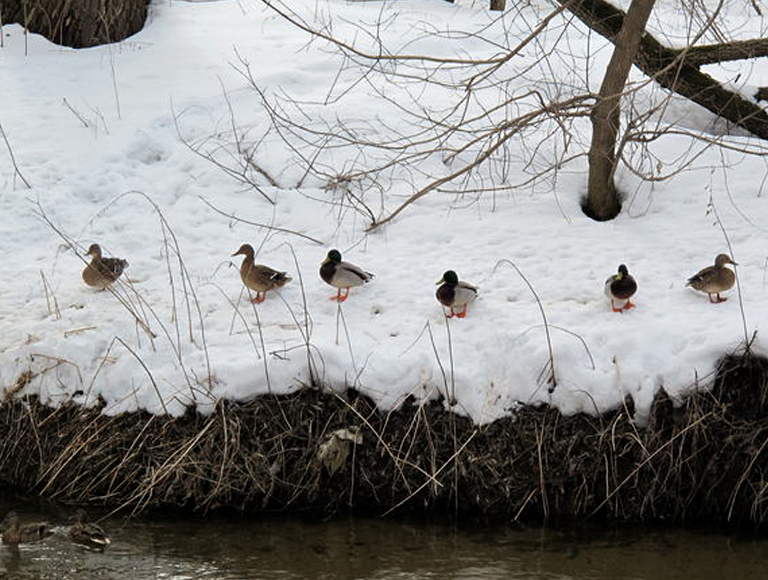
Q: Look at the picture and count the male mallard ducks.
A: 3